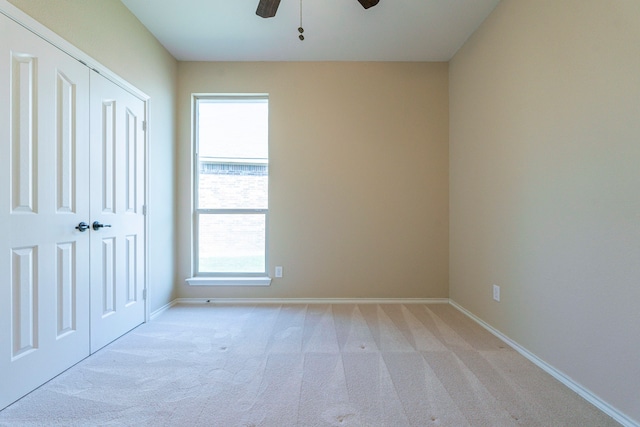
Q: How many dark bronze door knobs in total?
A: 2